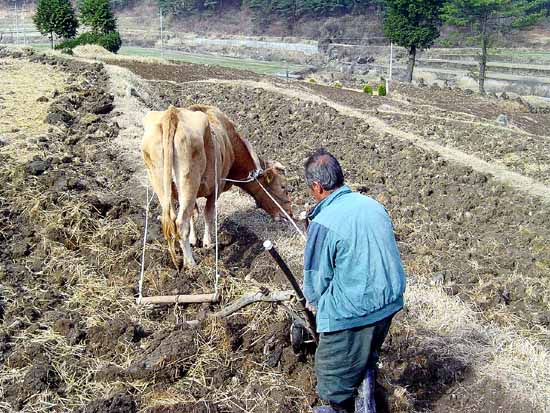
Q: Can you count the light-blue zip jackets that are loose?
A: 1